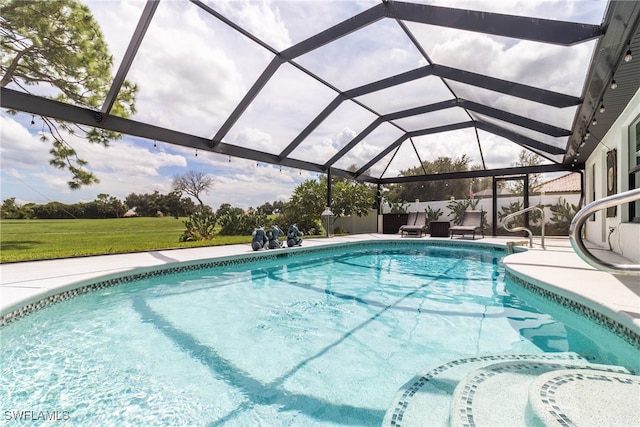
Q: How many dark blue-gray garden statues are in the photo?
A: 3